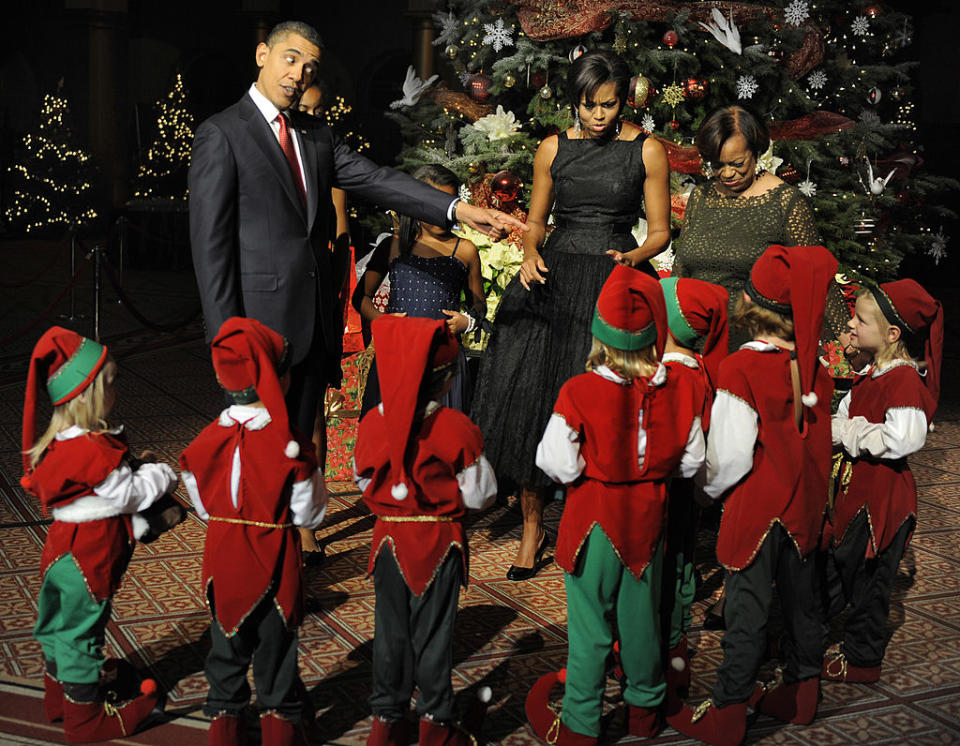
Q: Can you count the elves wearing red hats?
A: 7